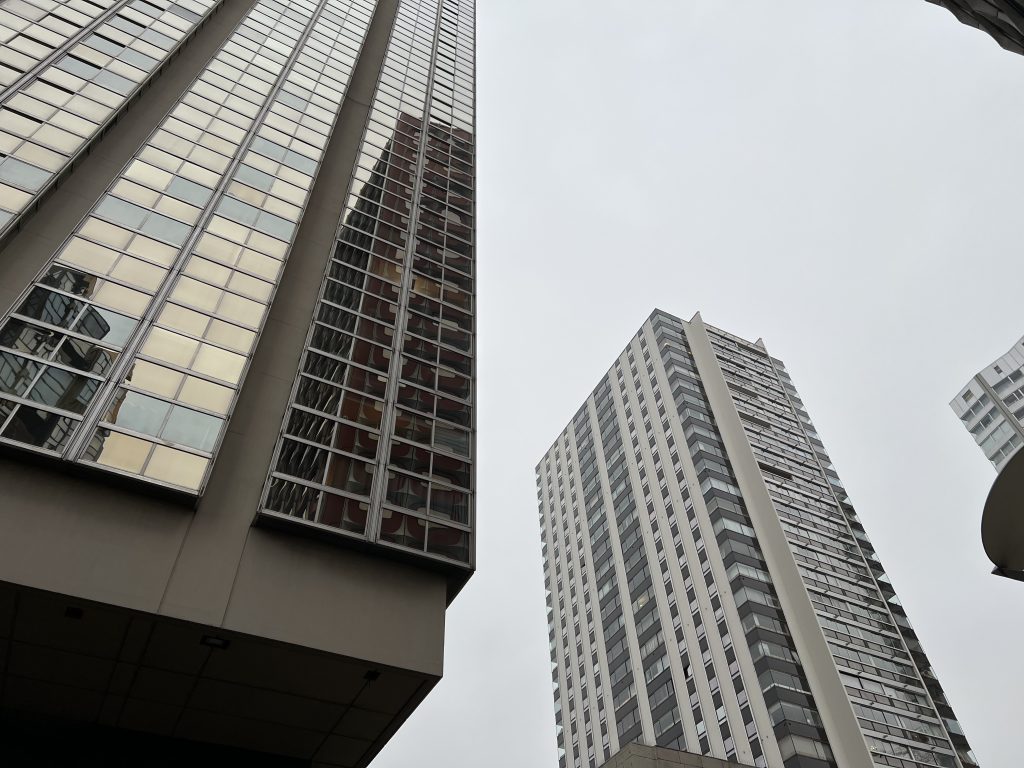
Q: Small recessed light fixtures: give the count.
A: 3